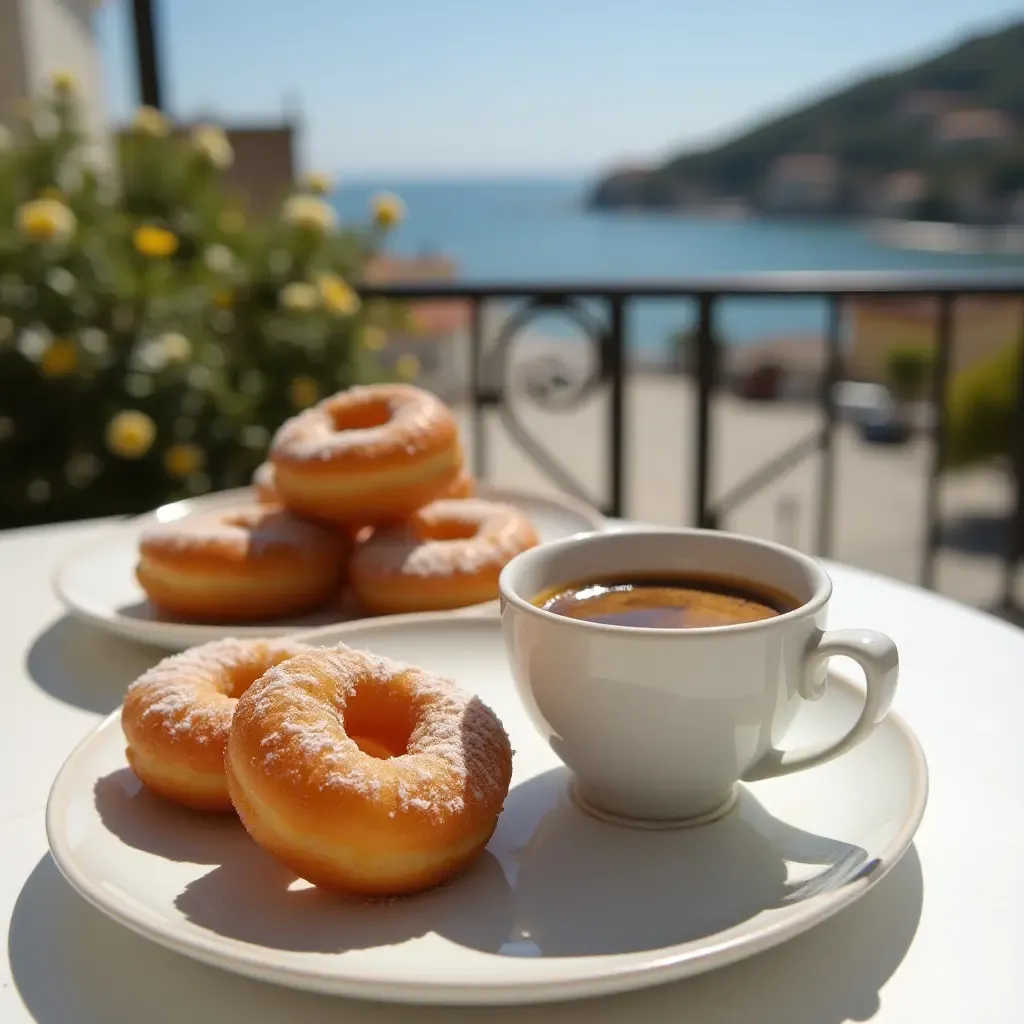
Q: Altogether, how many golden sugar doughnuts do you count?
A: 6